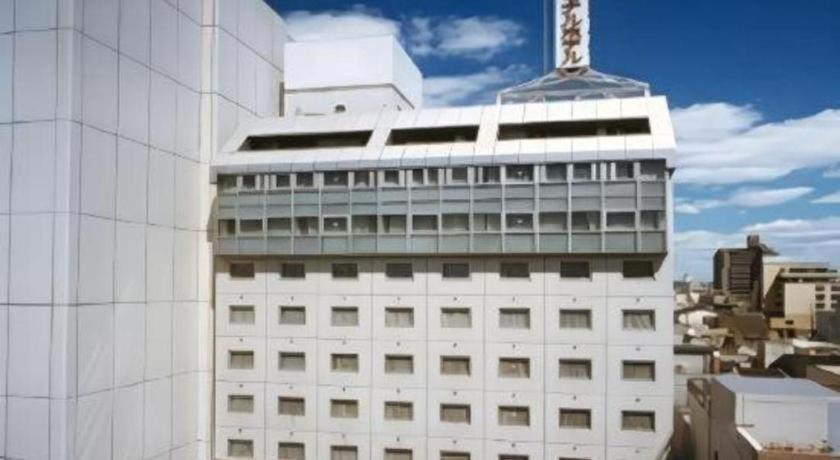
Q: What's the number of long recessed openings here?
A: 3